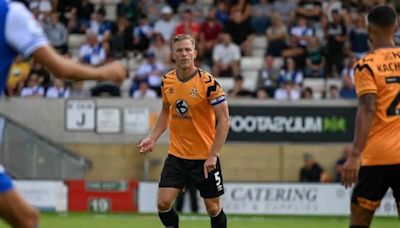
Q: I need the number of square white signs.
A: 3